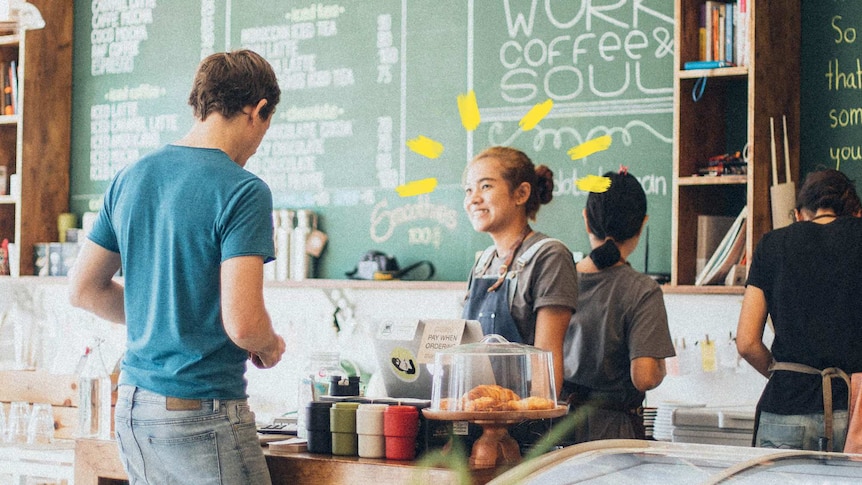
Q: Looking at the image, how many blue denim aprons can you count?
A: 1